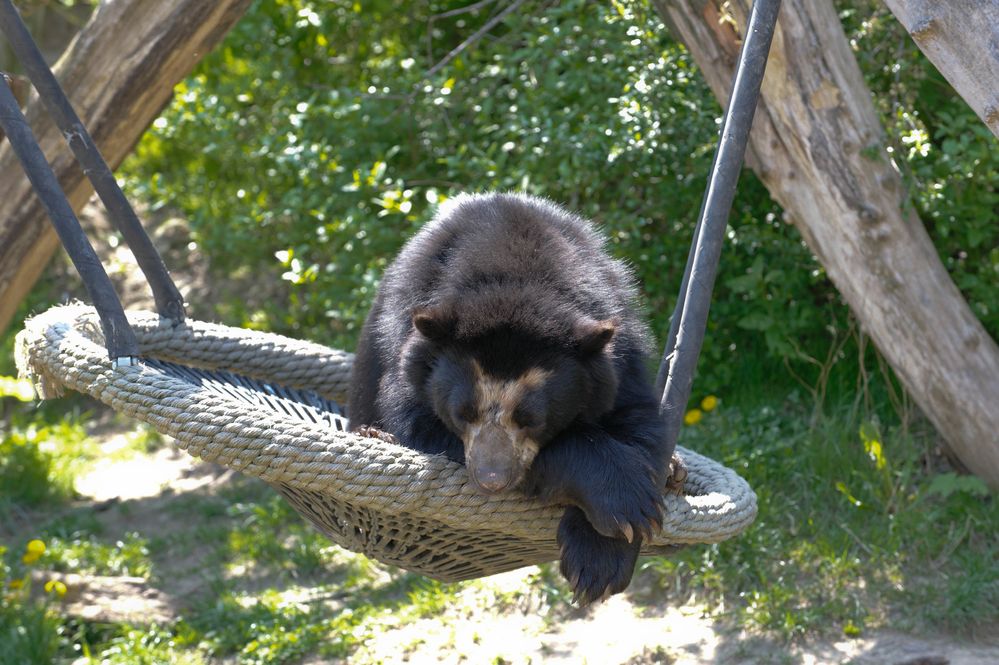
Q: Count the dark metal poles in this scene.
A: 4